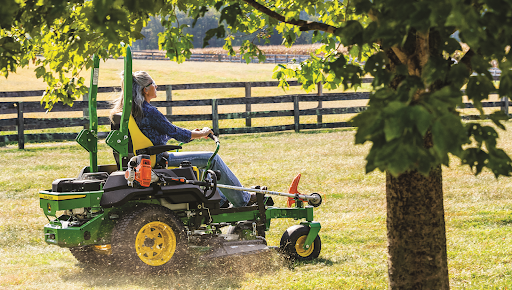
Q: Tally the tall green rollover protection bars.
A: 2